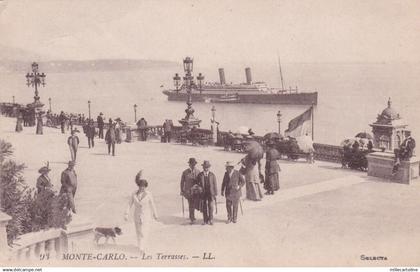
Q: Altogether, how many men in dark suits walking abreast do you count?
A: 3